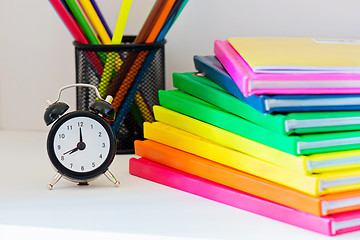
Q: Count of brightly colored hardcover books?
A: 8